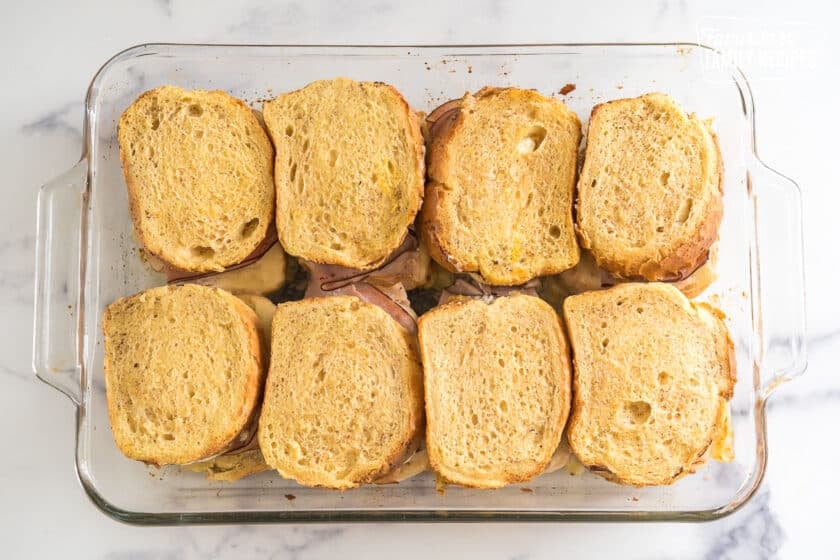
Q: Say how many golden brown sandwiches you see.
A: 8